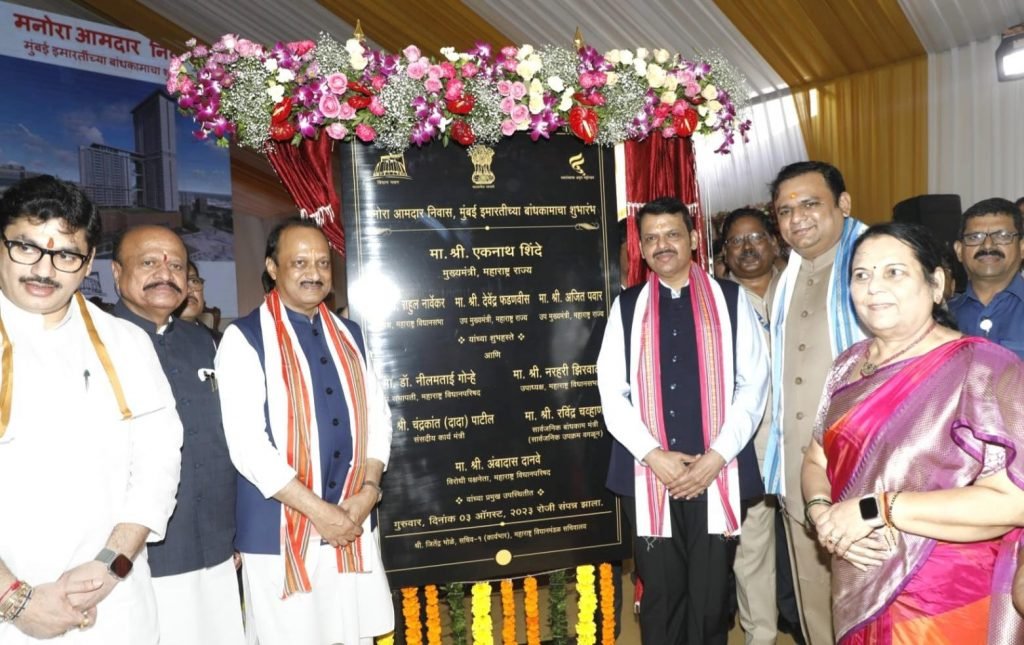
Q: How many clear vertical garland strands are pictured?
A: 9